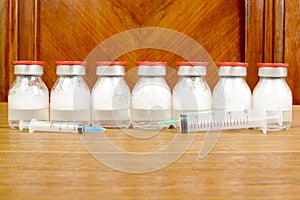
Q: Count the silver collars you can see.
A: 7